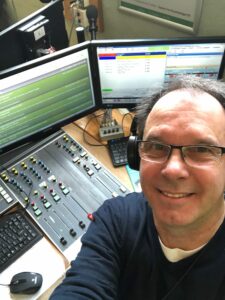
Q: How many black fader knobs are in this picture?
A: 3